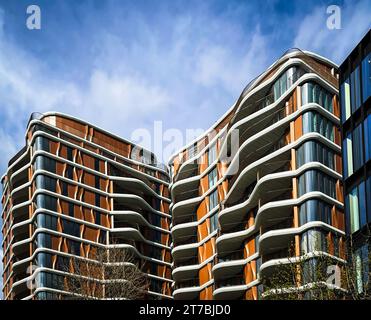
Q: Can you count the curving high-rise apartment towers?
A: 2